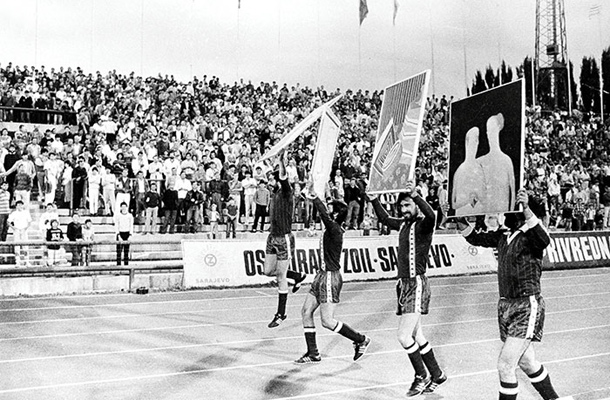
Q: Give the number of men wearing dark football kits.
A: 4